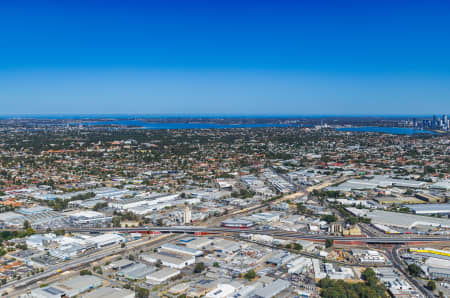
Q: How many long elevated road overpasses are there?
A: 1